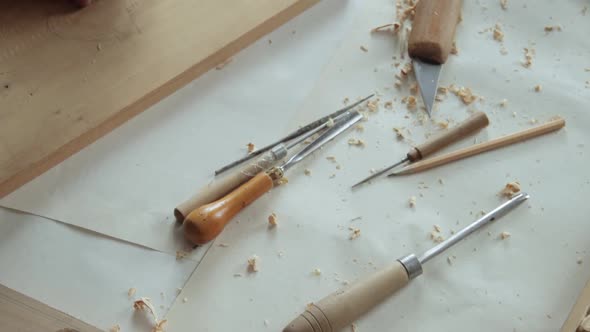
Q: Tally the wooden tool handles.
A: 5